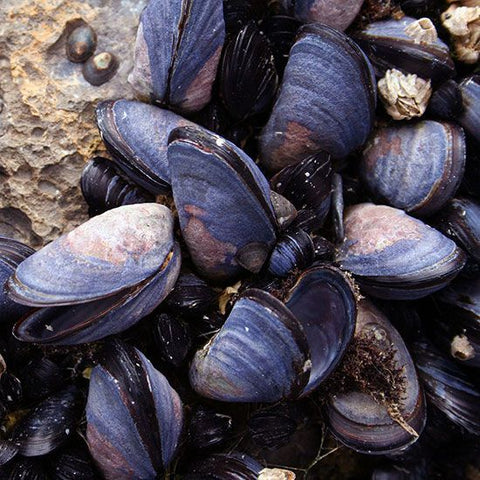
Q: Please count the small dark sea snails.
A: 2